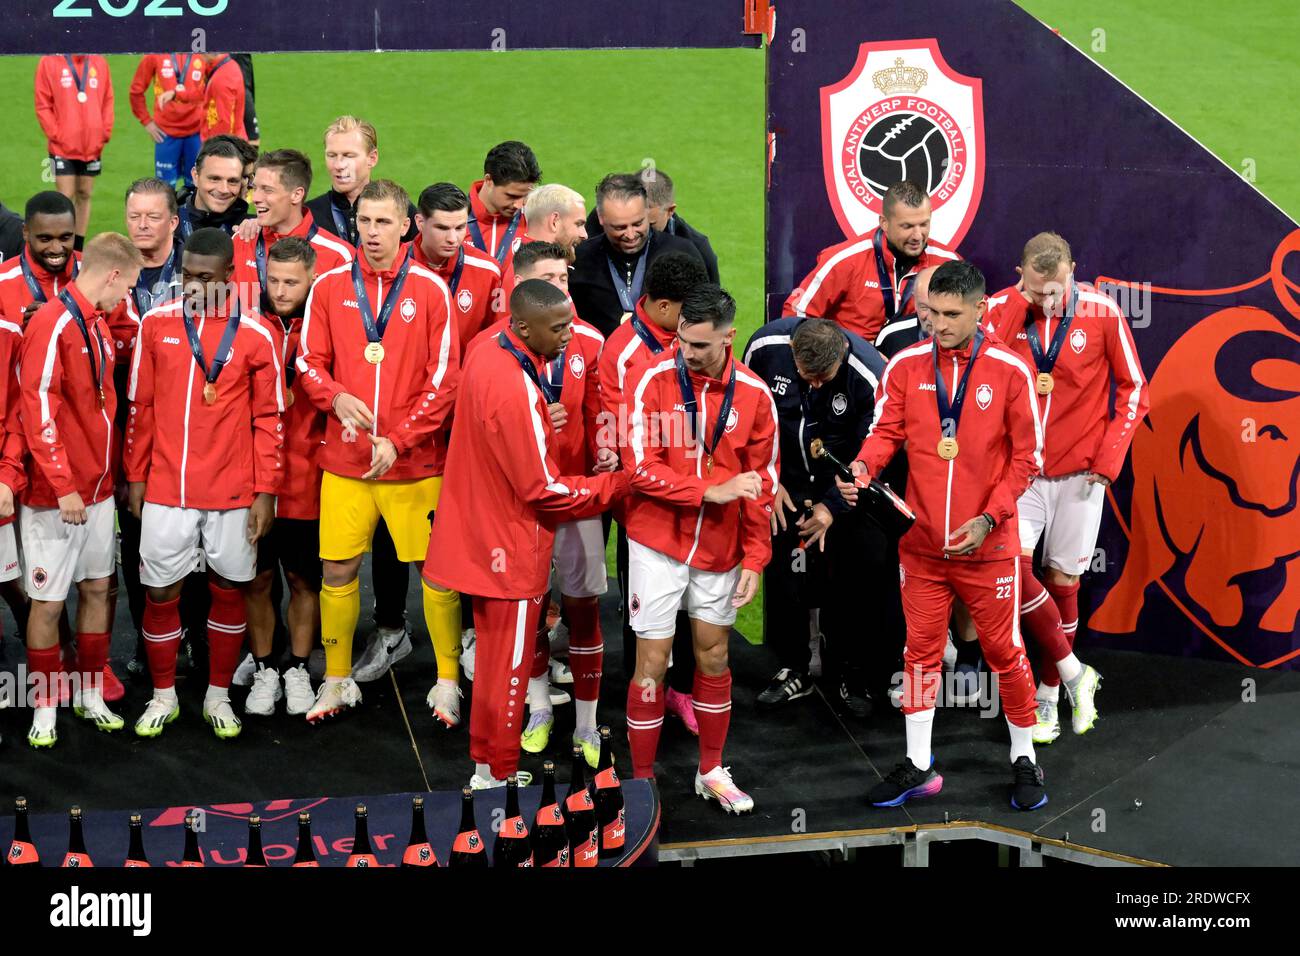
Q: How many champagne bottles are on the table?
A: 13